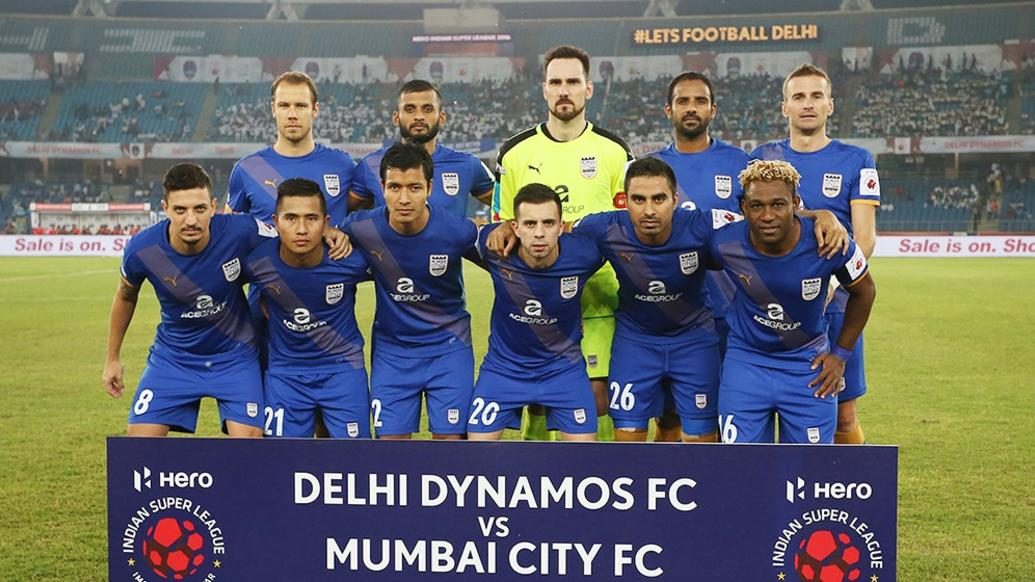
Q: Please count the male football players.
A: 11